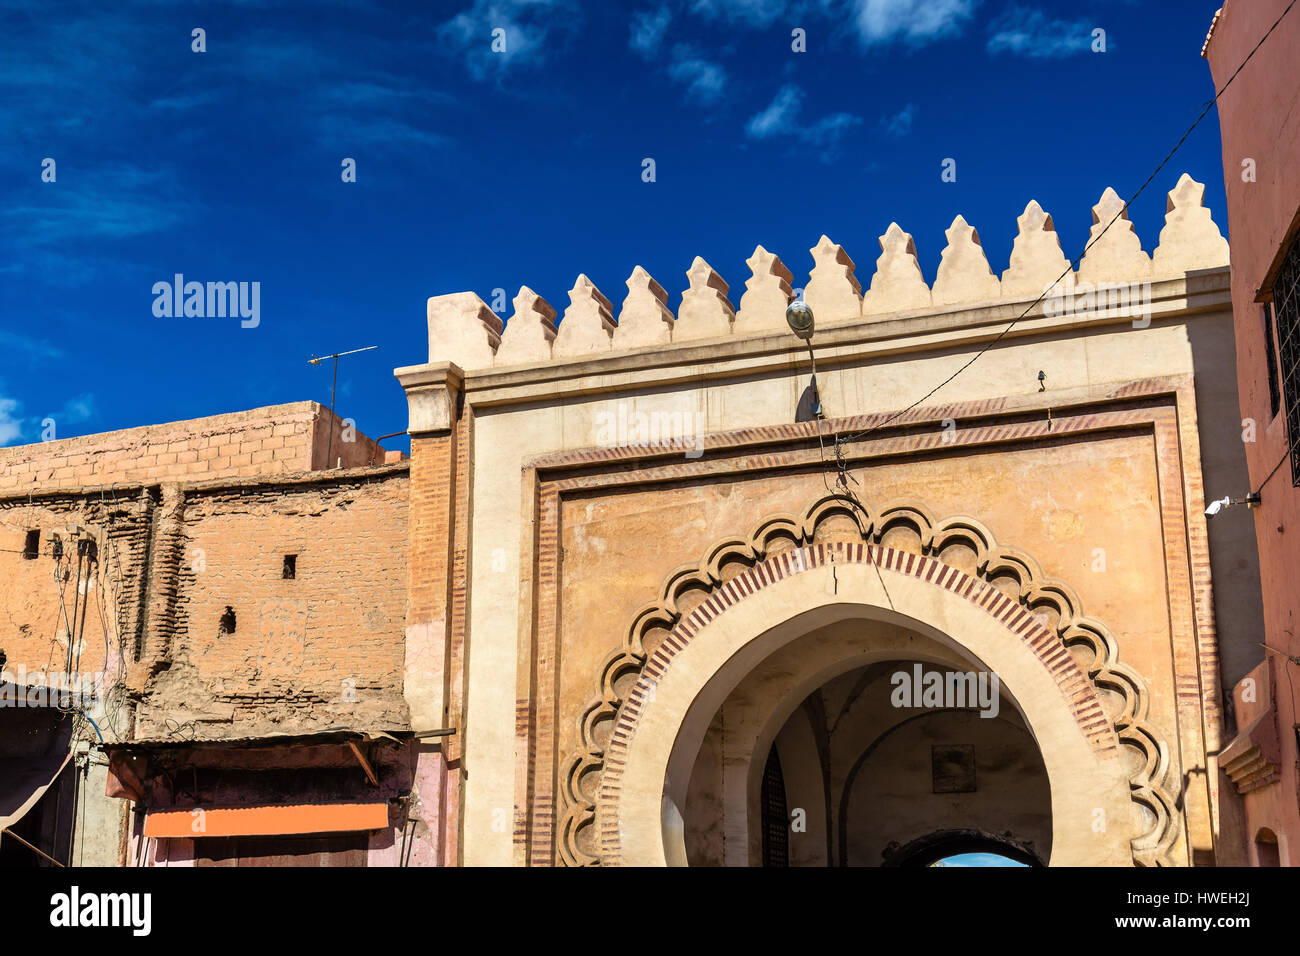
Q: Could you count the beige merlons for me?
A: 12